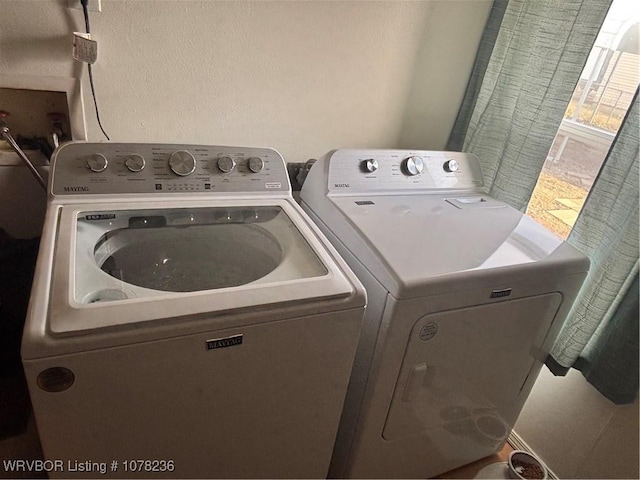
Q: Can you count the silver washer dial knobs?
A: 5